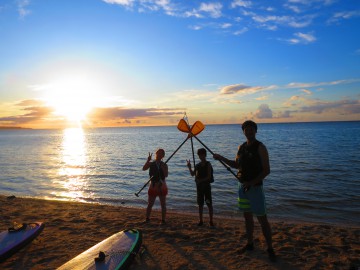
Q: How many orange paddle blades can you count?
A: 2